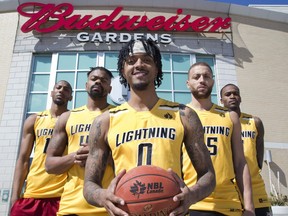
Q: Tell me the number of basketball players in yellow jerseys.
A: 5